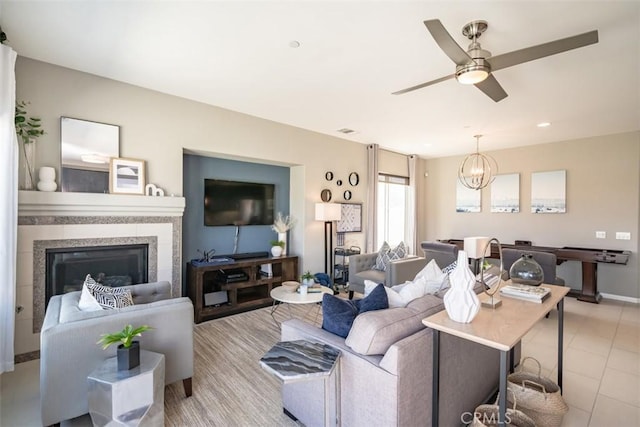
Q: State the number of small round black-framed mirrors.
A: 5